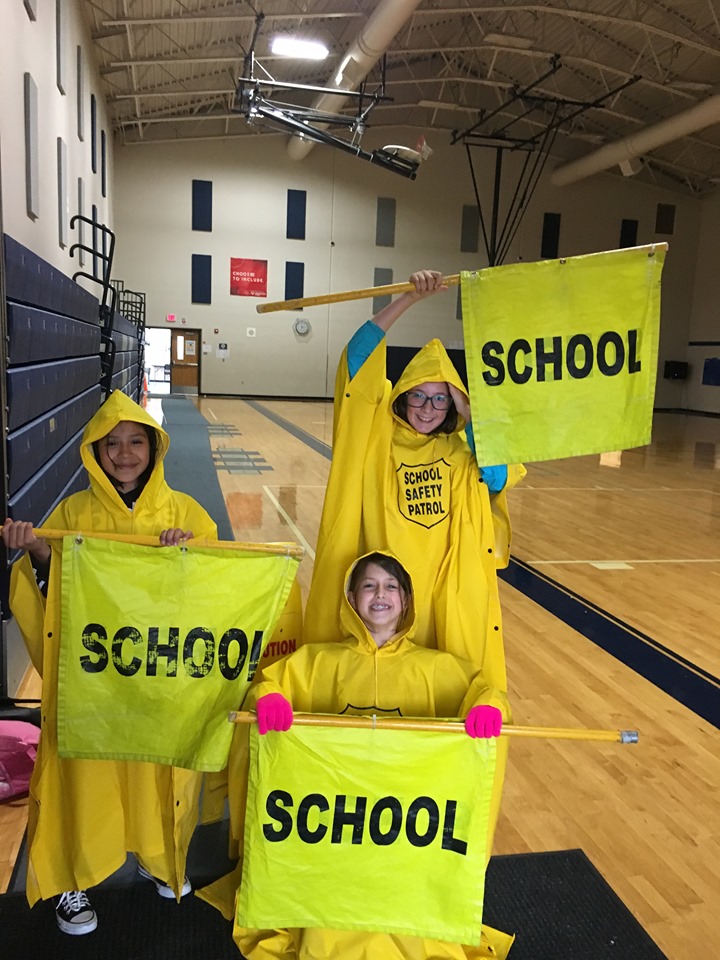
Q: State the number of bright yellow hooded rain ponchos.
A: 3